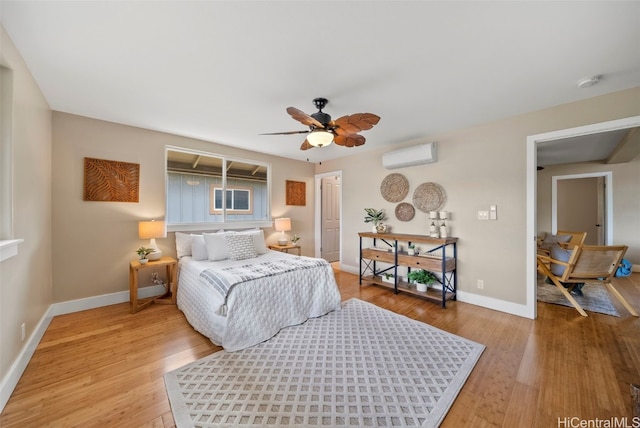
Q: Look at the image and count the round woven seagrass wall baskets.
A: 3